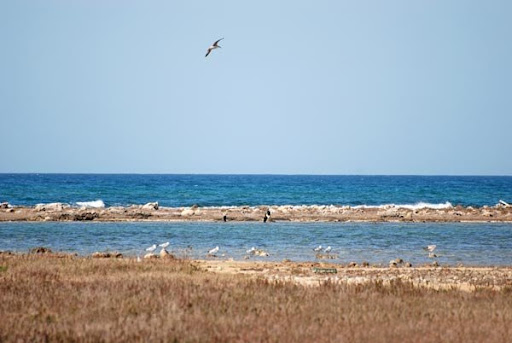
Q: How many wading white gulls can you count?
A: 7